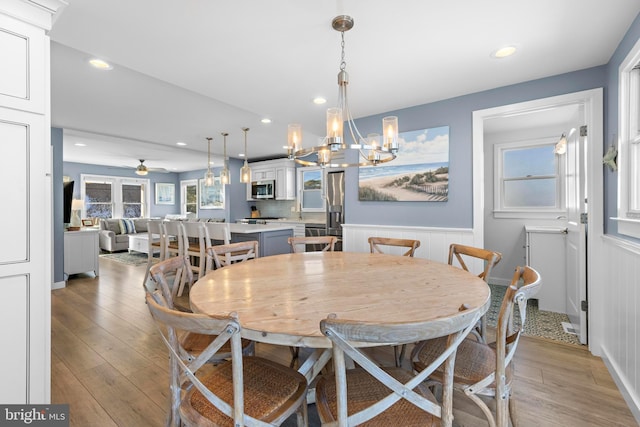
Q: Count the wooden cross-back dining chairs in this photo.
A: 8